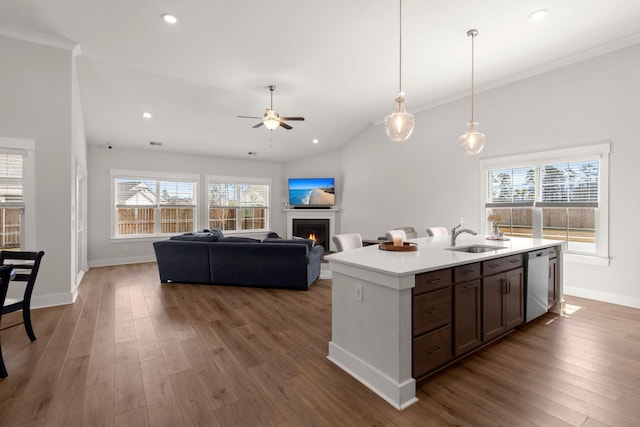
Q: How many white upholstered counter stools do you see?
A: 3